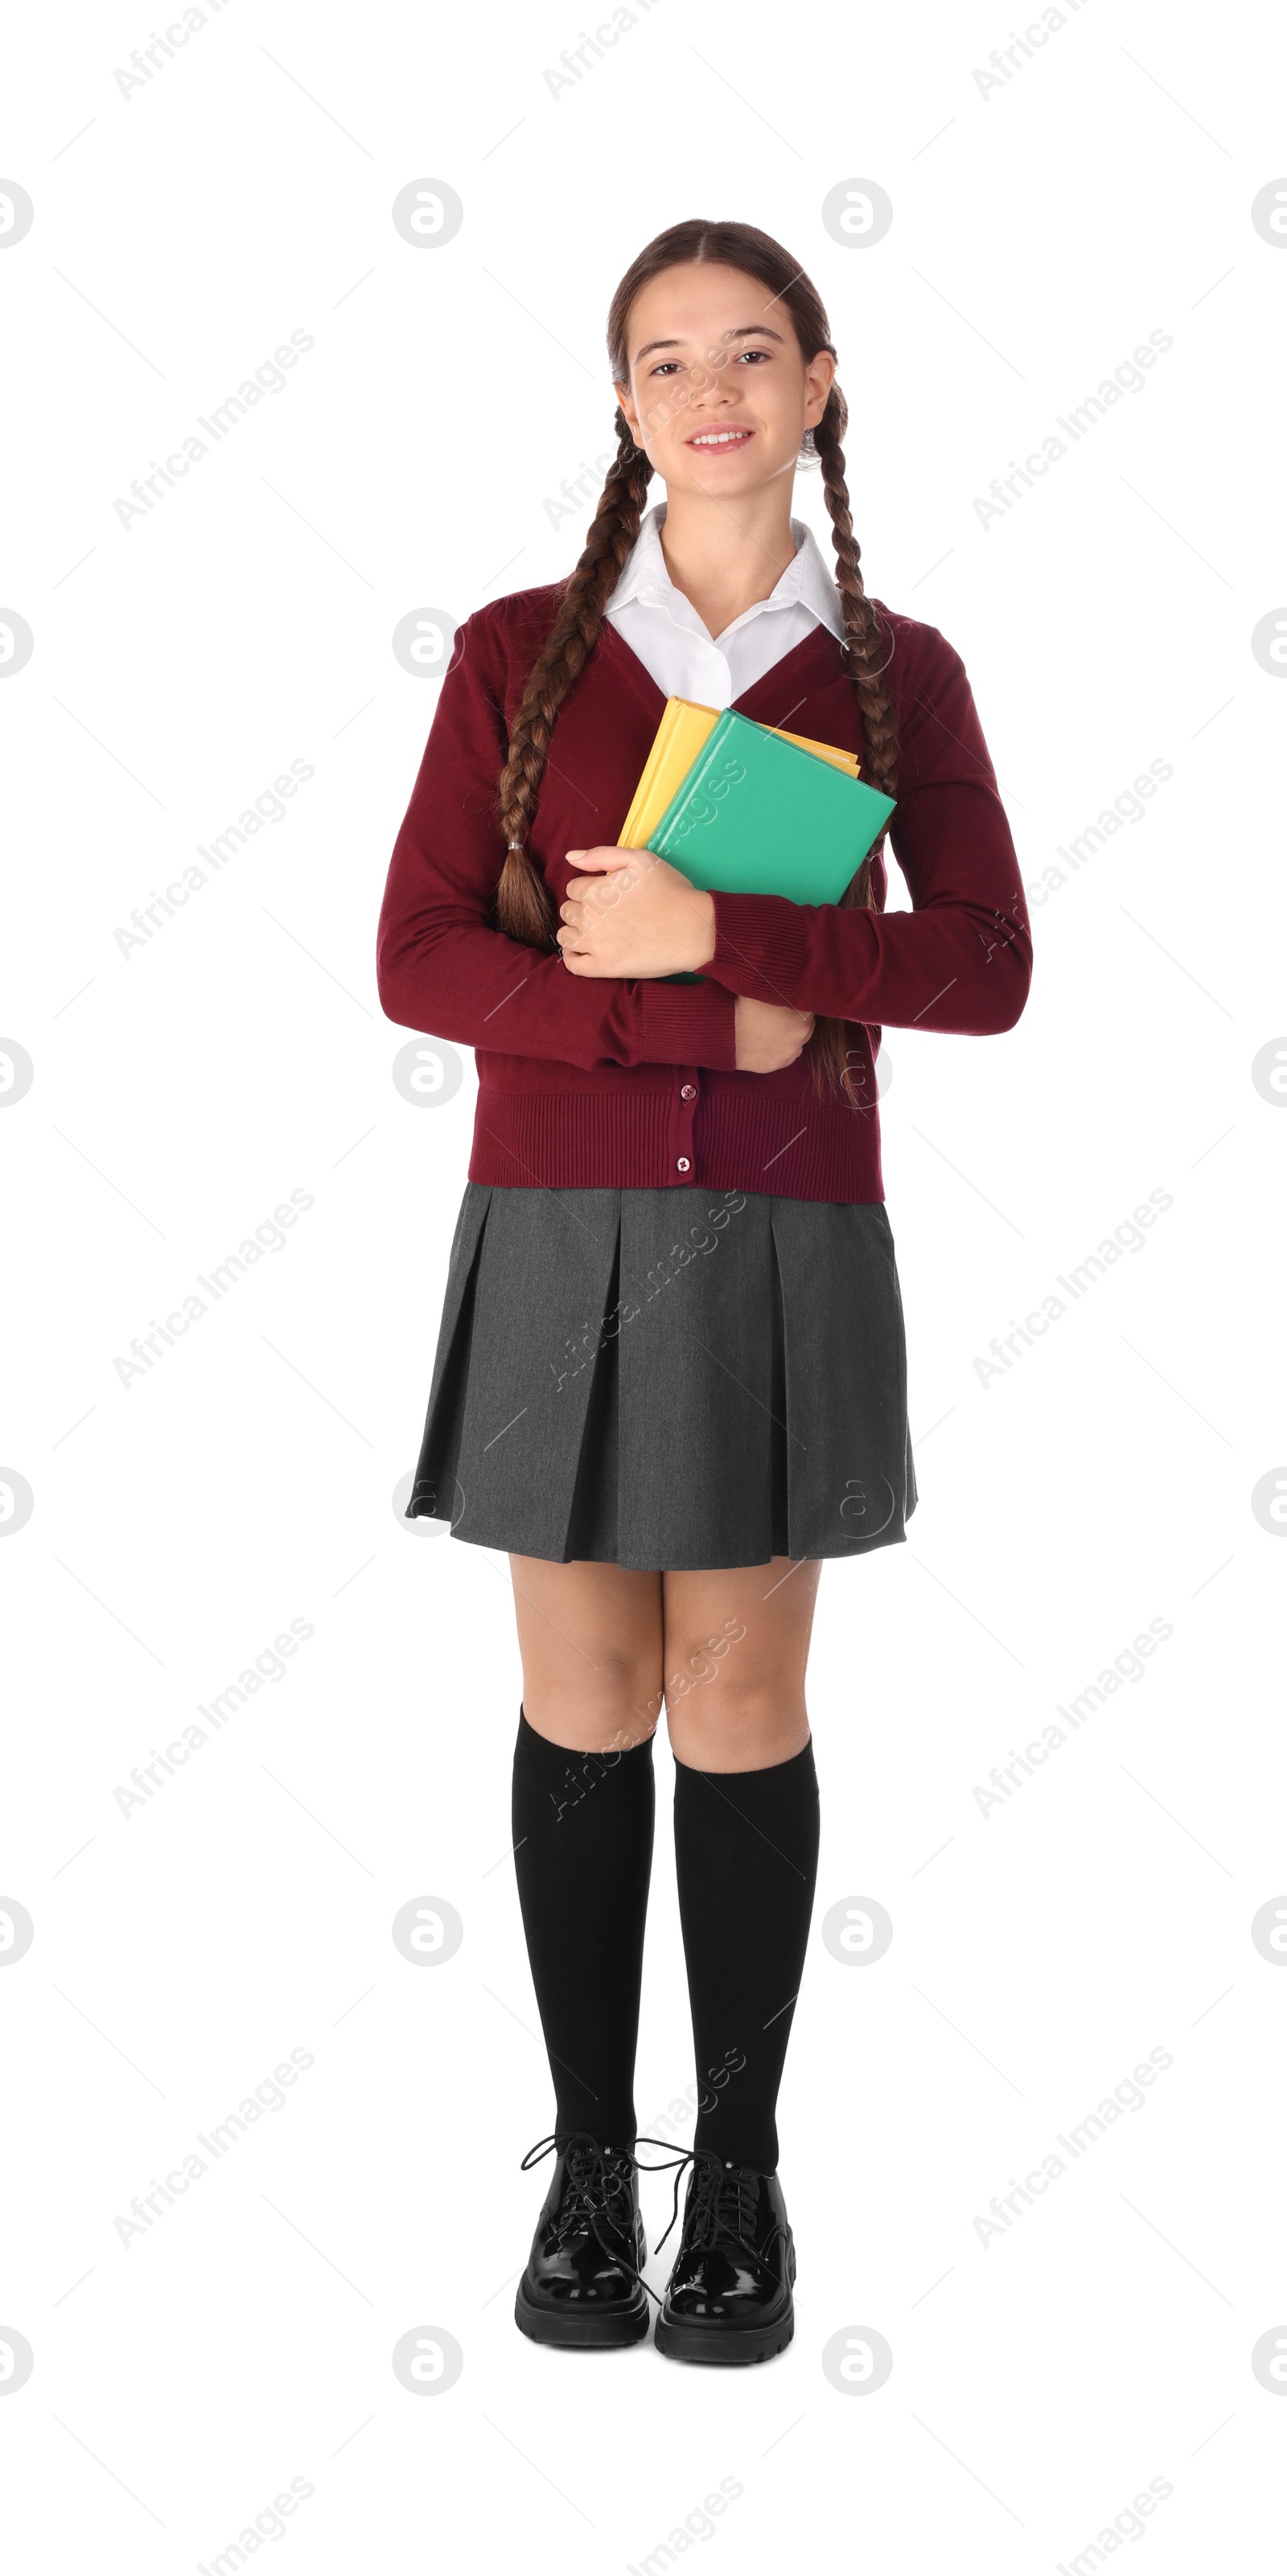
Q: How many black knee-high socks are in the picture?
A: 2